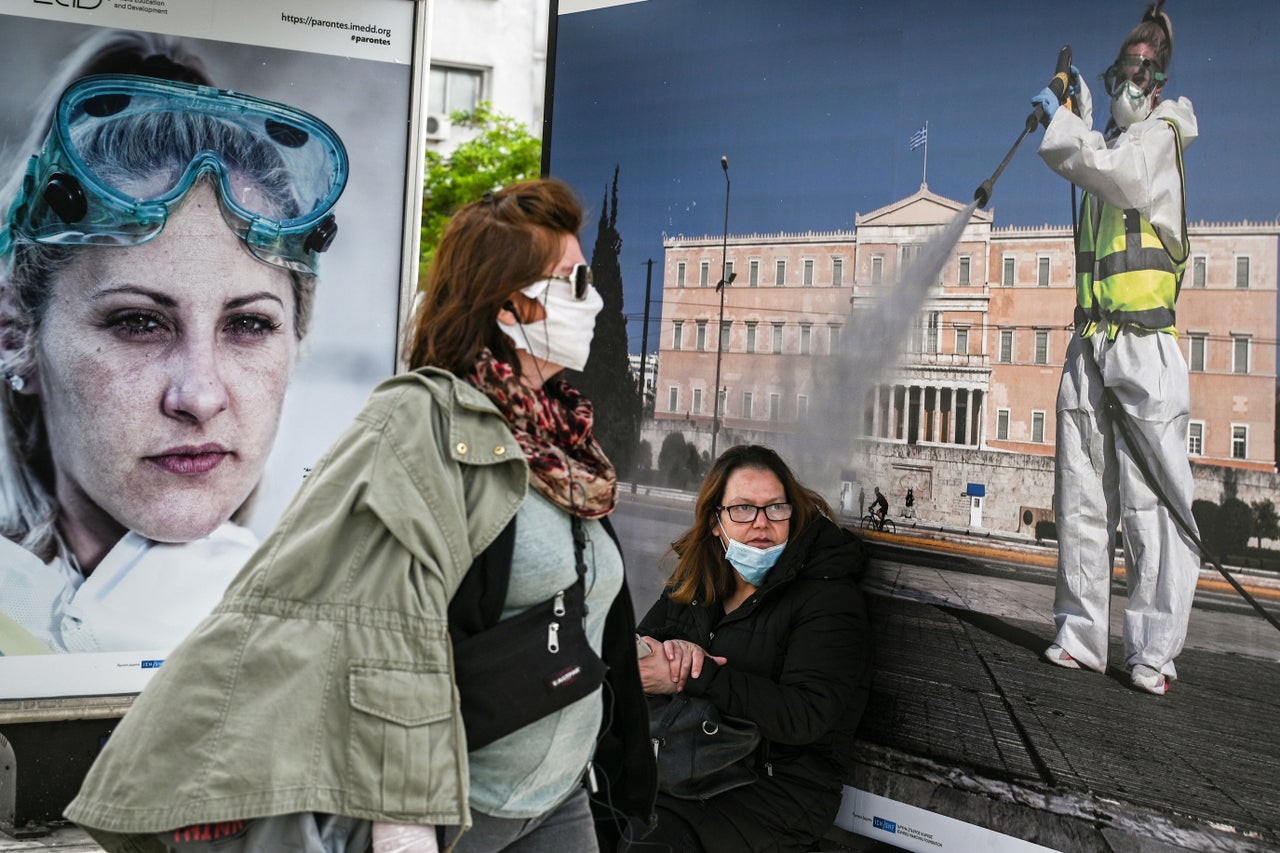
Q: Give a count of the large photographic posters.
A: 2